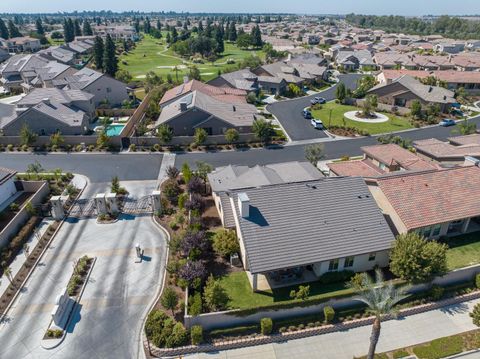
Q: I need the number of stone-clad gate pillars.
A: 4